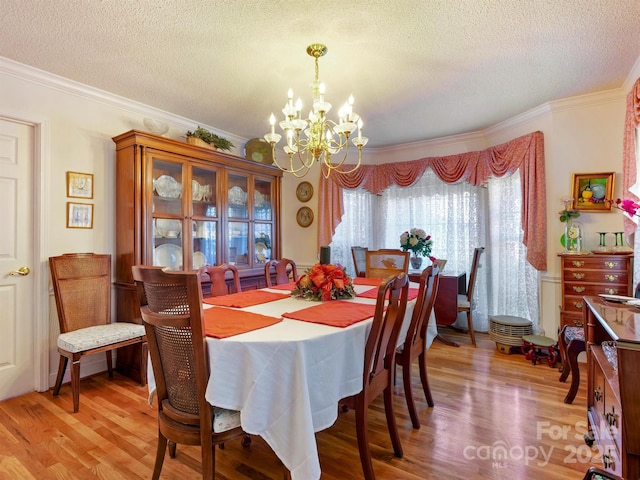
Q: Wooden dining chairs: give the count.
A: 9